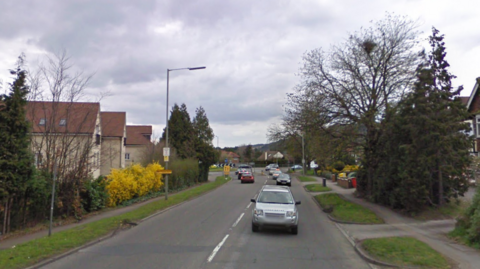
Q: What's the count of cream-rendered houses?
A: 3